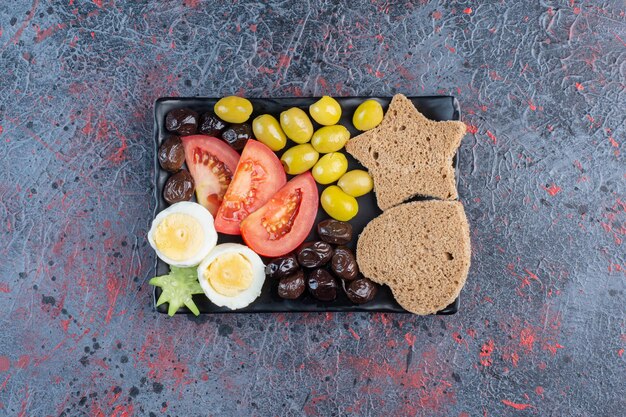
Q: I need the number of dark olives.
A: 12